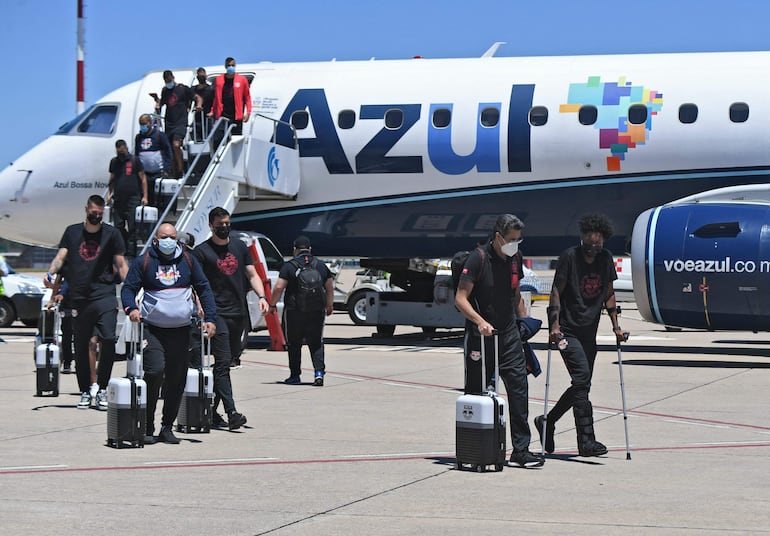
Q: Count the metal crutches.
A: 2